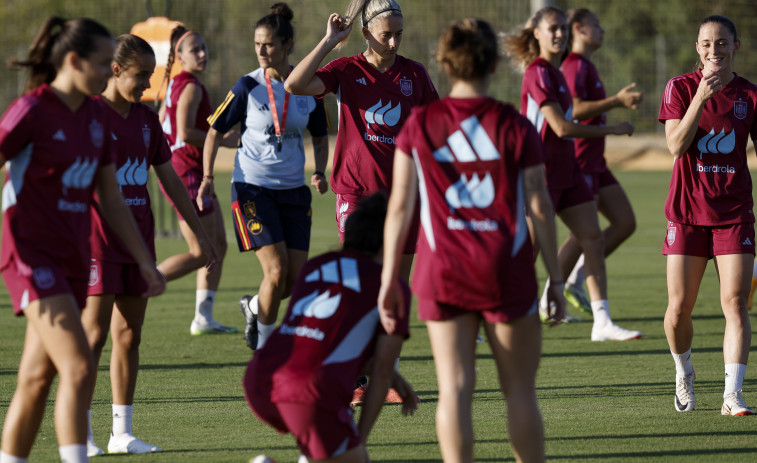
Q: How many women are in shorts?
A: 10